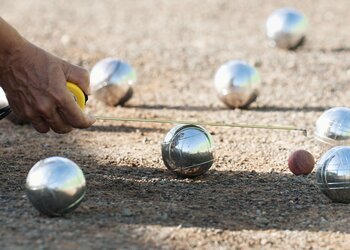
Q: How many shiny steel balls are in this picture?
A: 7